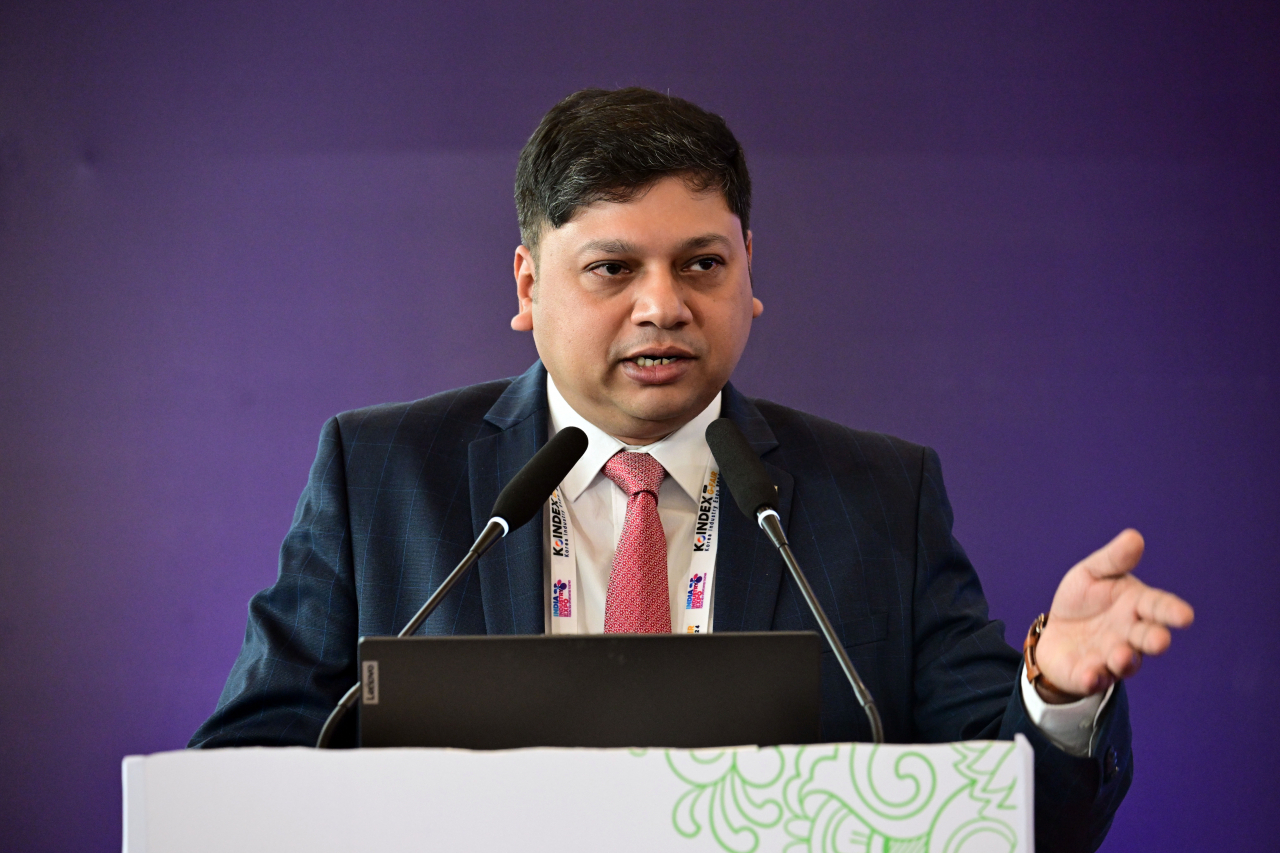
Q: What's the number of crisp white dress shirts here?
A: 1